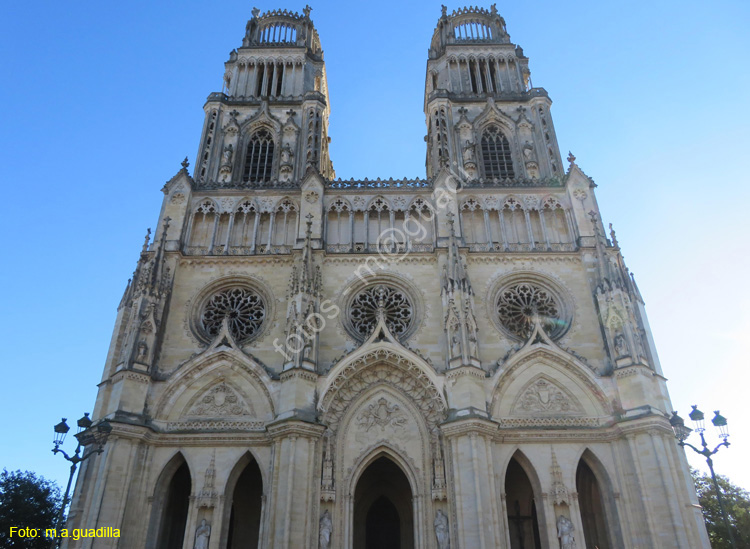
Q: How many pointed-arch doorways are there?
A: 5